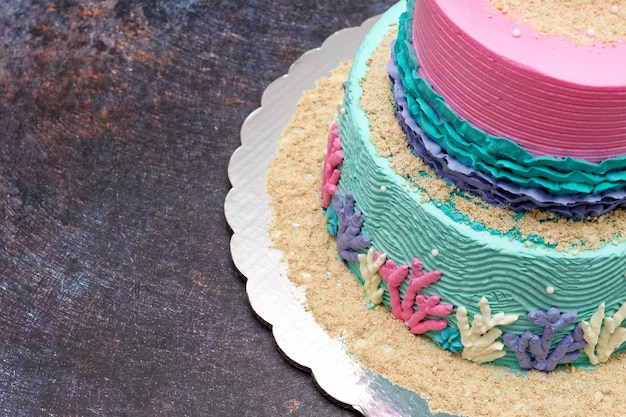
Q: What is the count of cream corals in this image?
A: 3